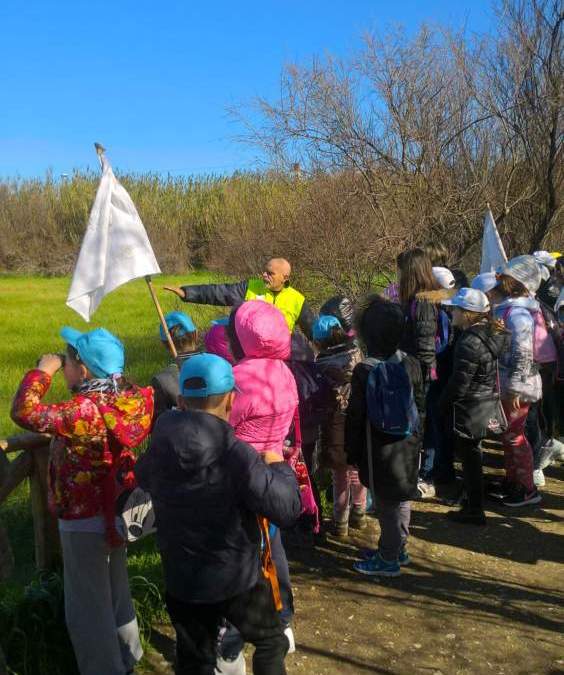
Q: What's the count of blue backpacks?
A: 1